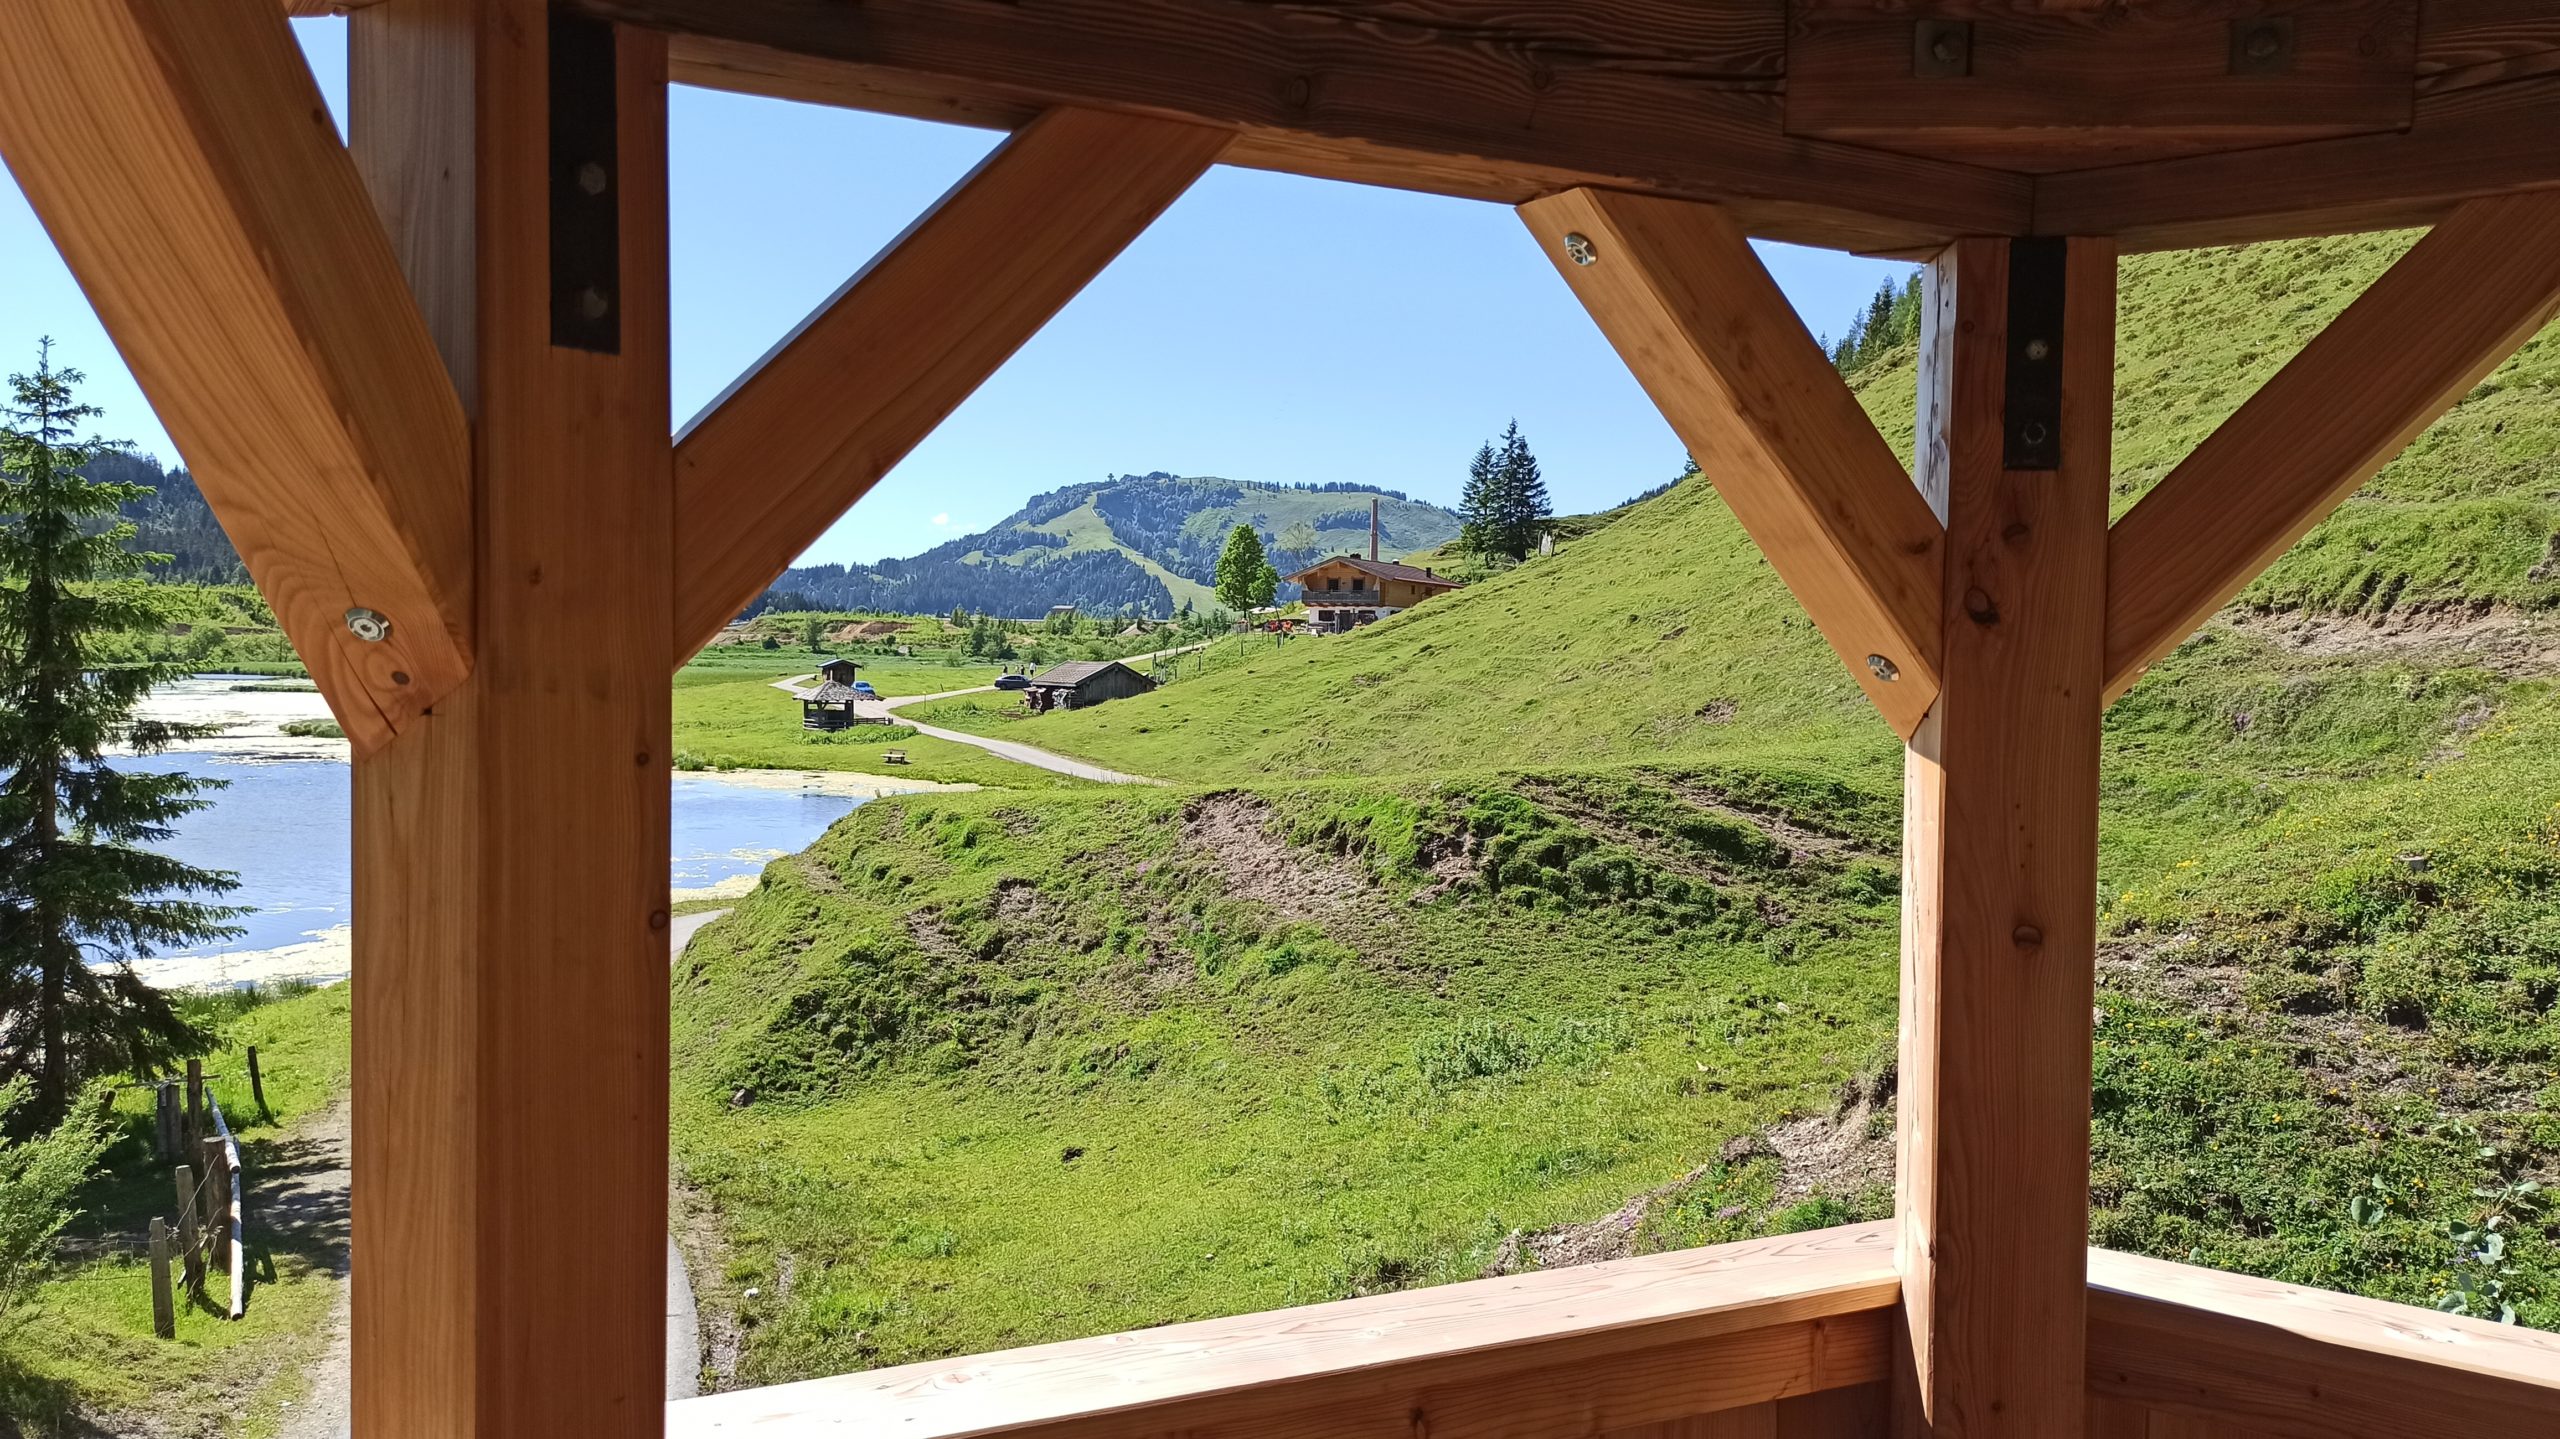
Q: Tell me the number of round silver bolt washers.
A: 3